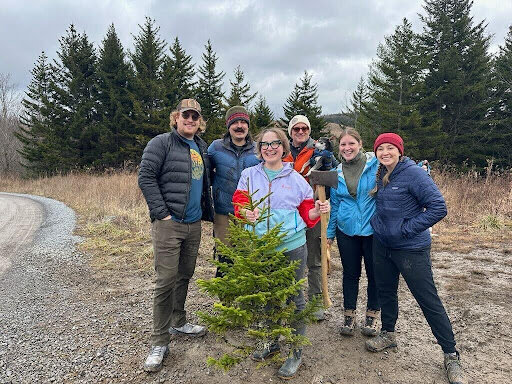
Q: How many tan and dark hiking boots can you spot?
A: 2